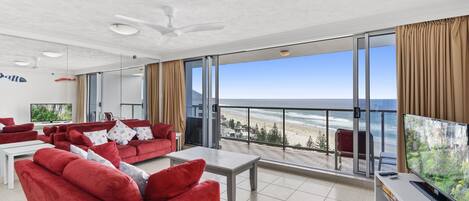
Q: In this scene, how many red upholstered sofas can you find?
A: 2